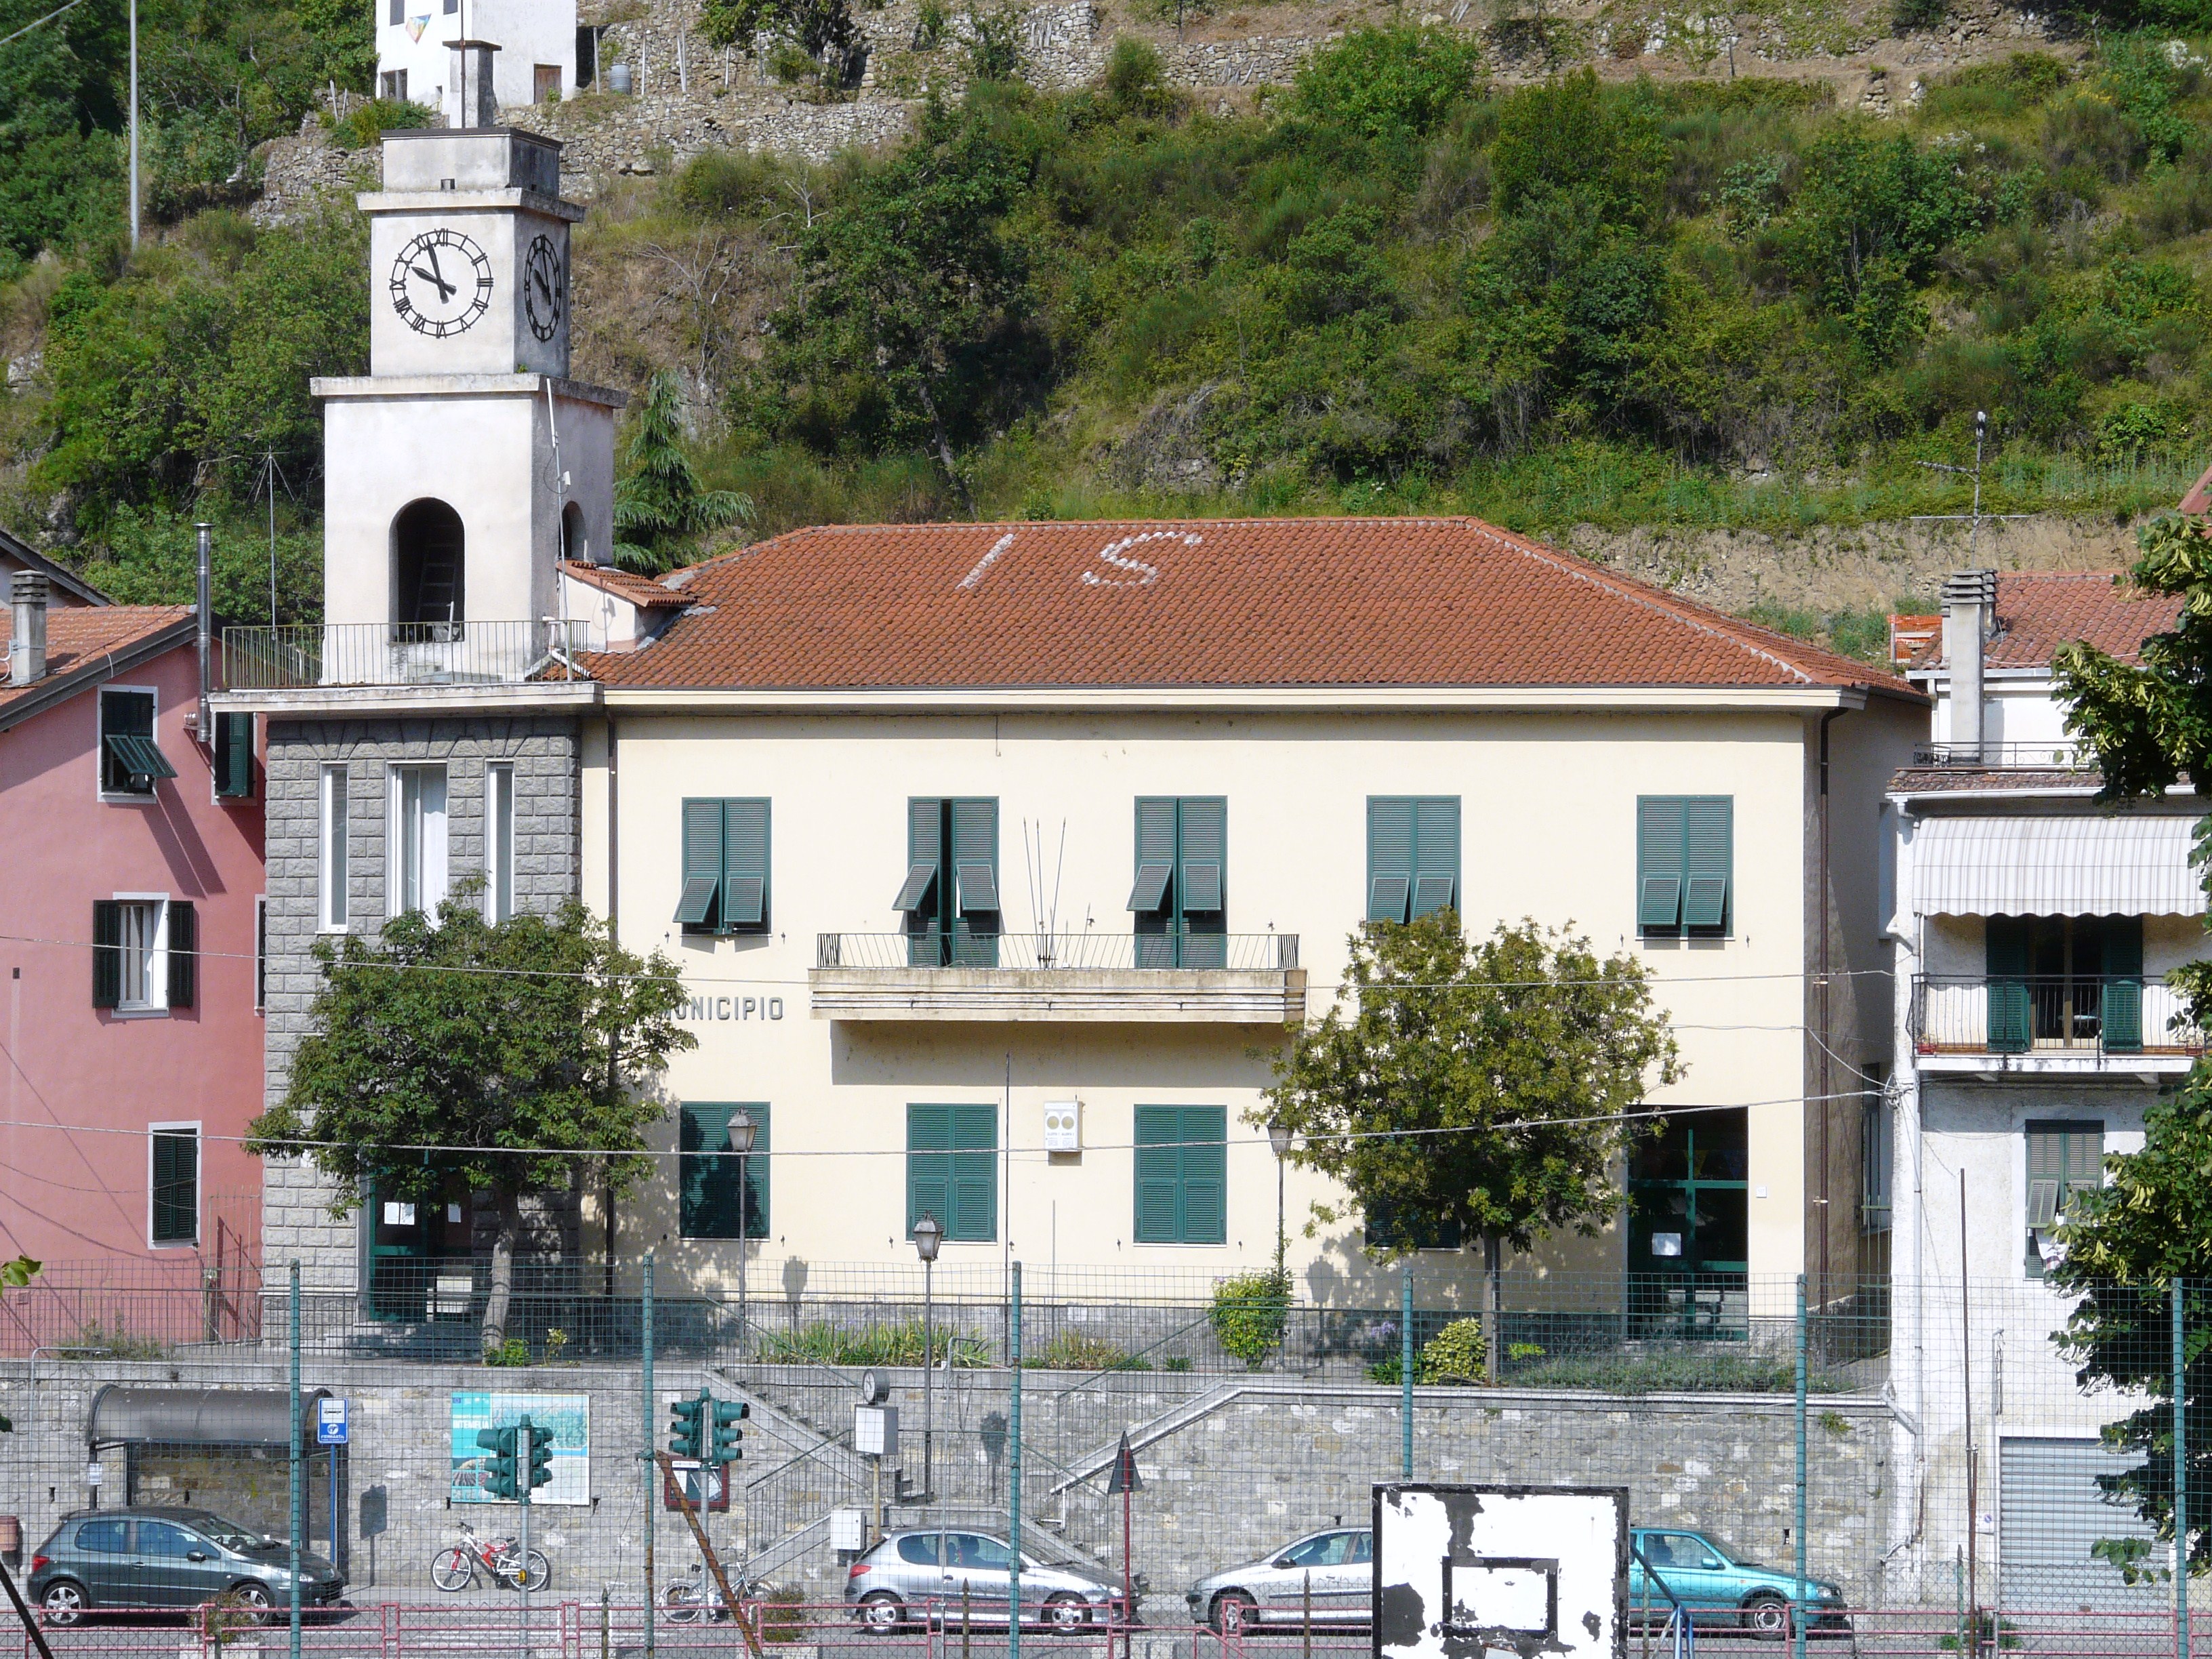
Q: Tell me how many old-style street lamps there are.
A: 3